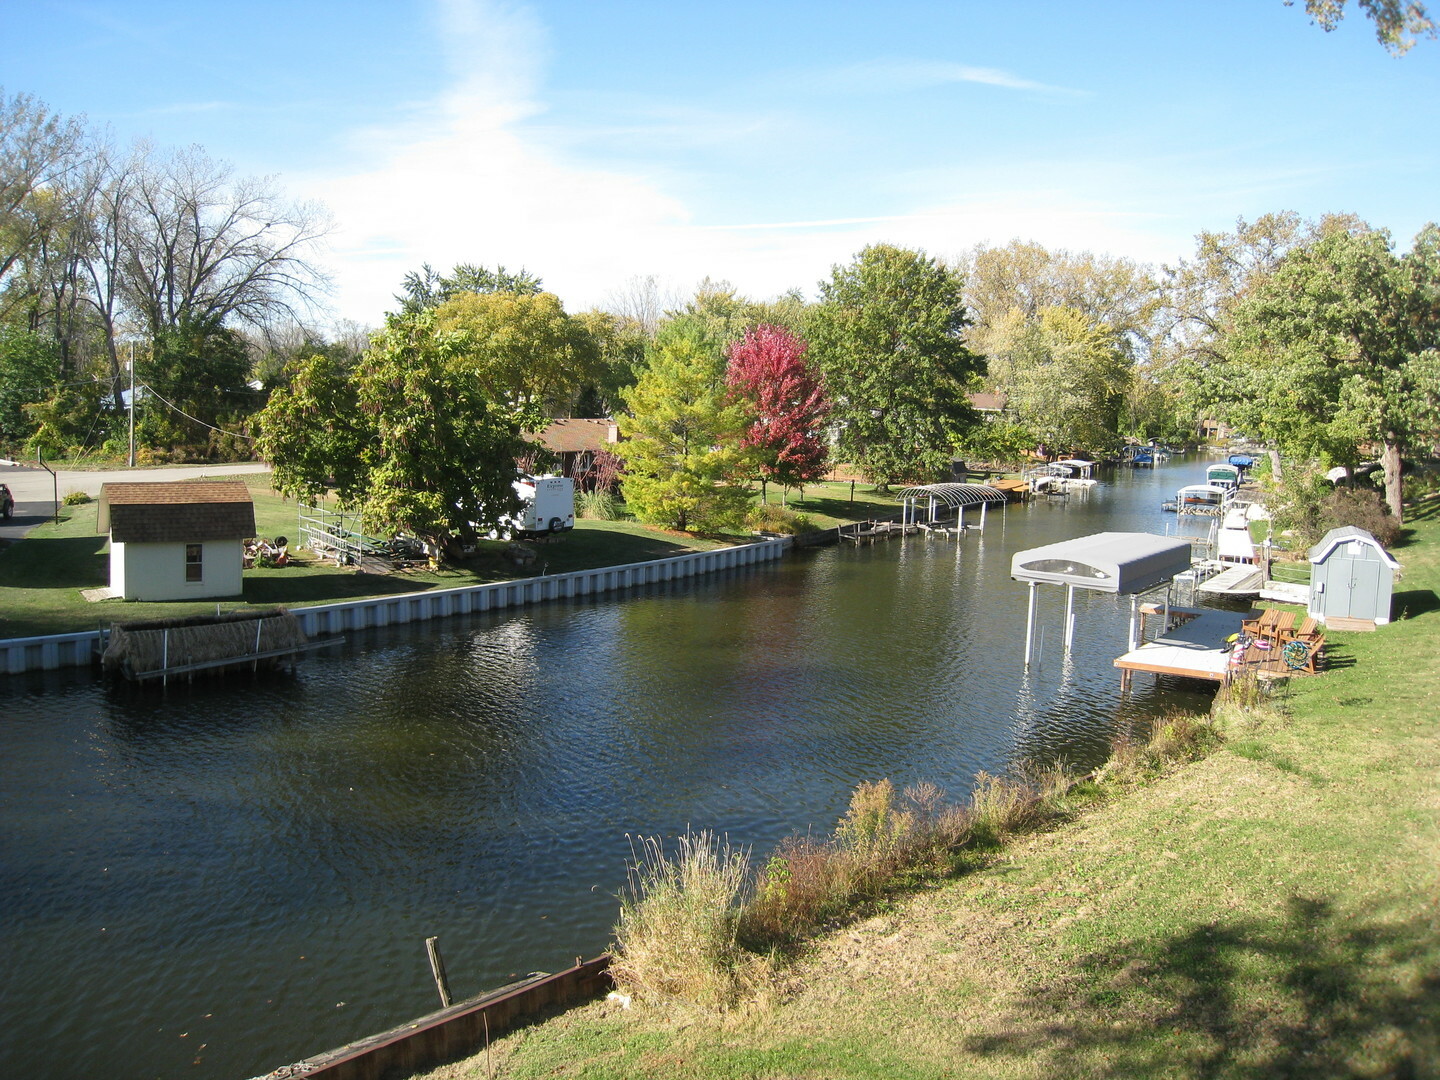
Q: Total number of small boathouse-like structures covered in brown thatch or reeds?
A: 1